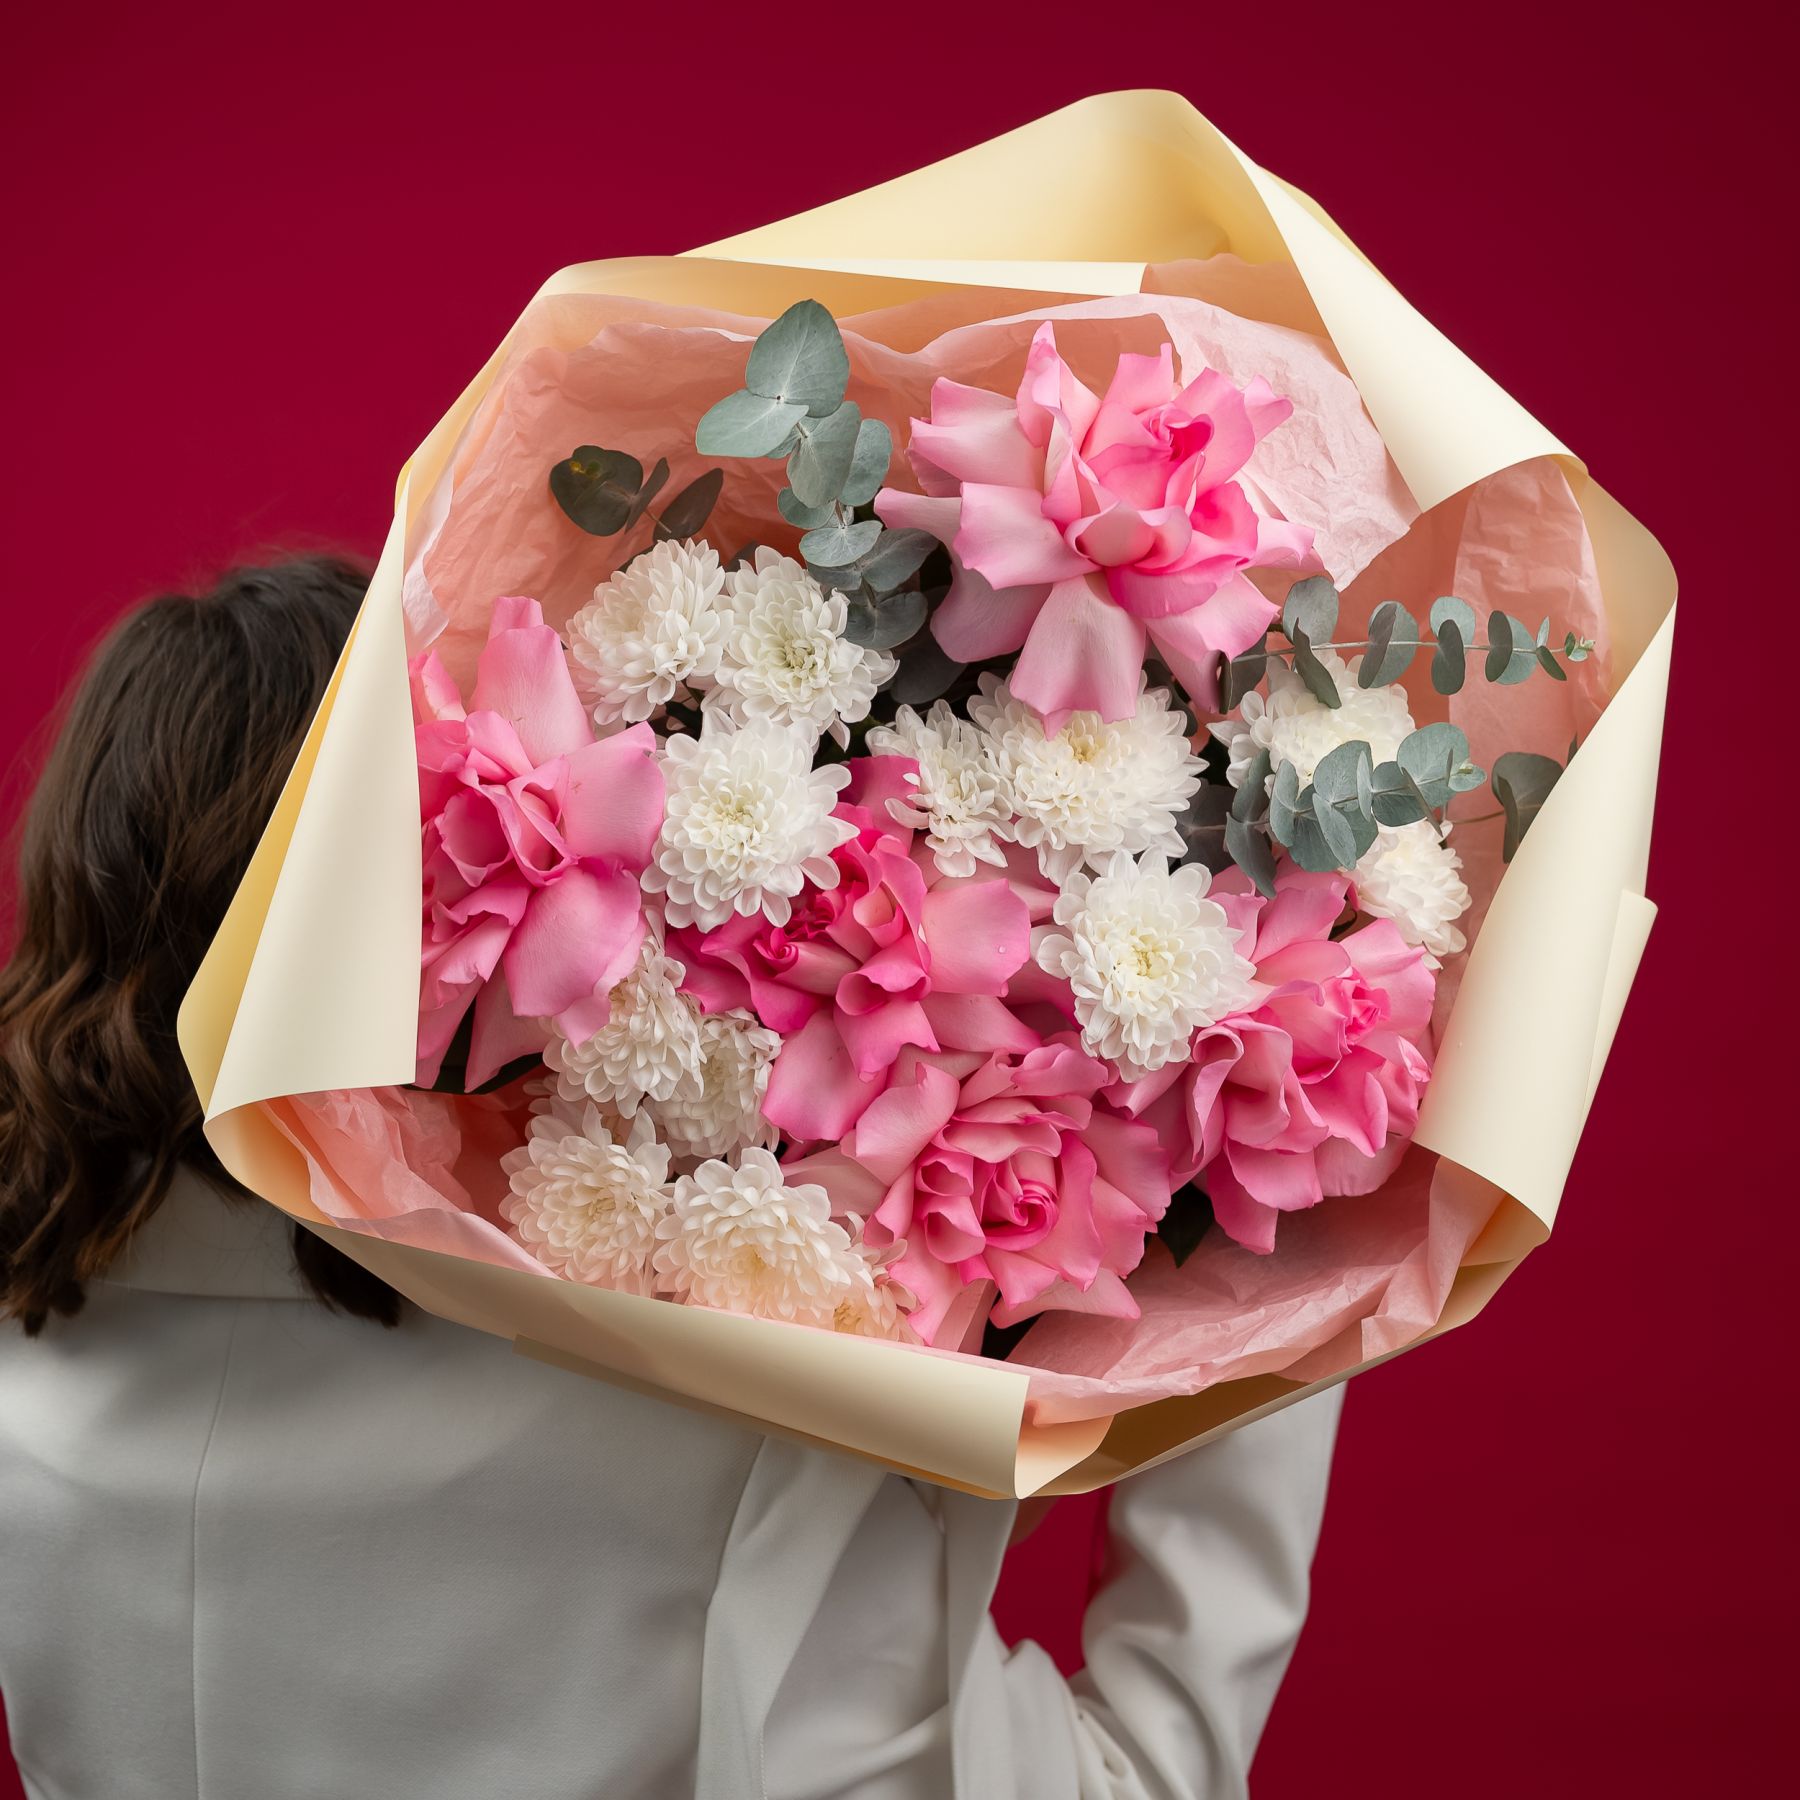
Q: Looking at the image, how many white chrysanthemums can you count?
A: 13